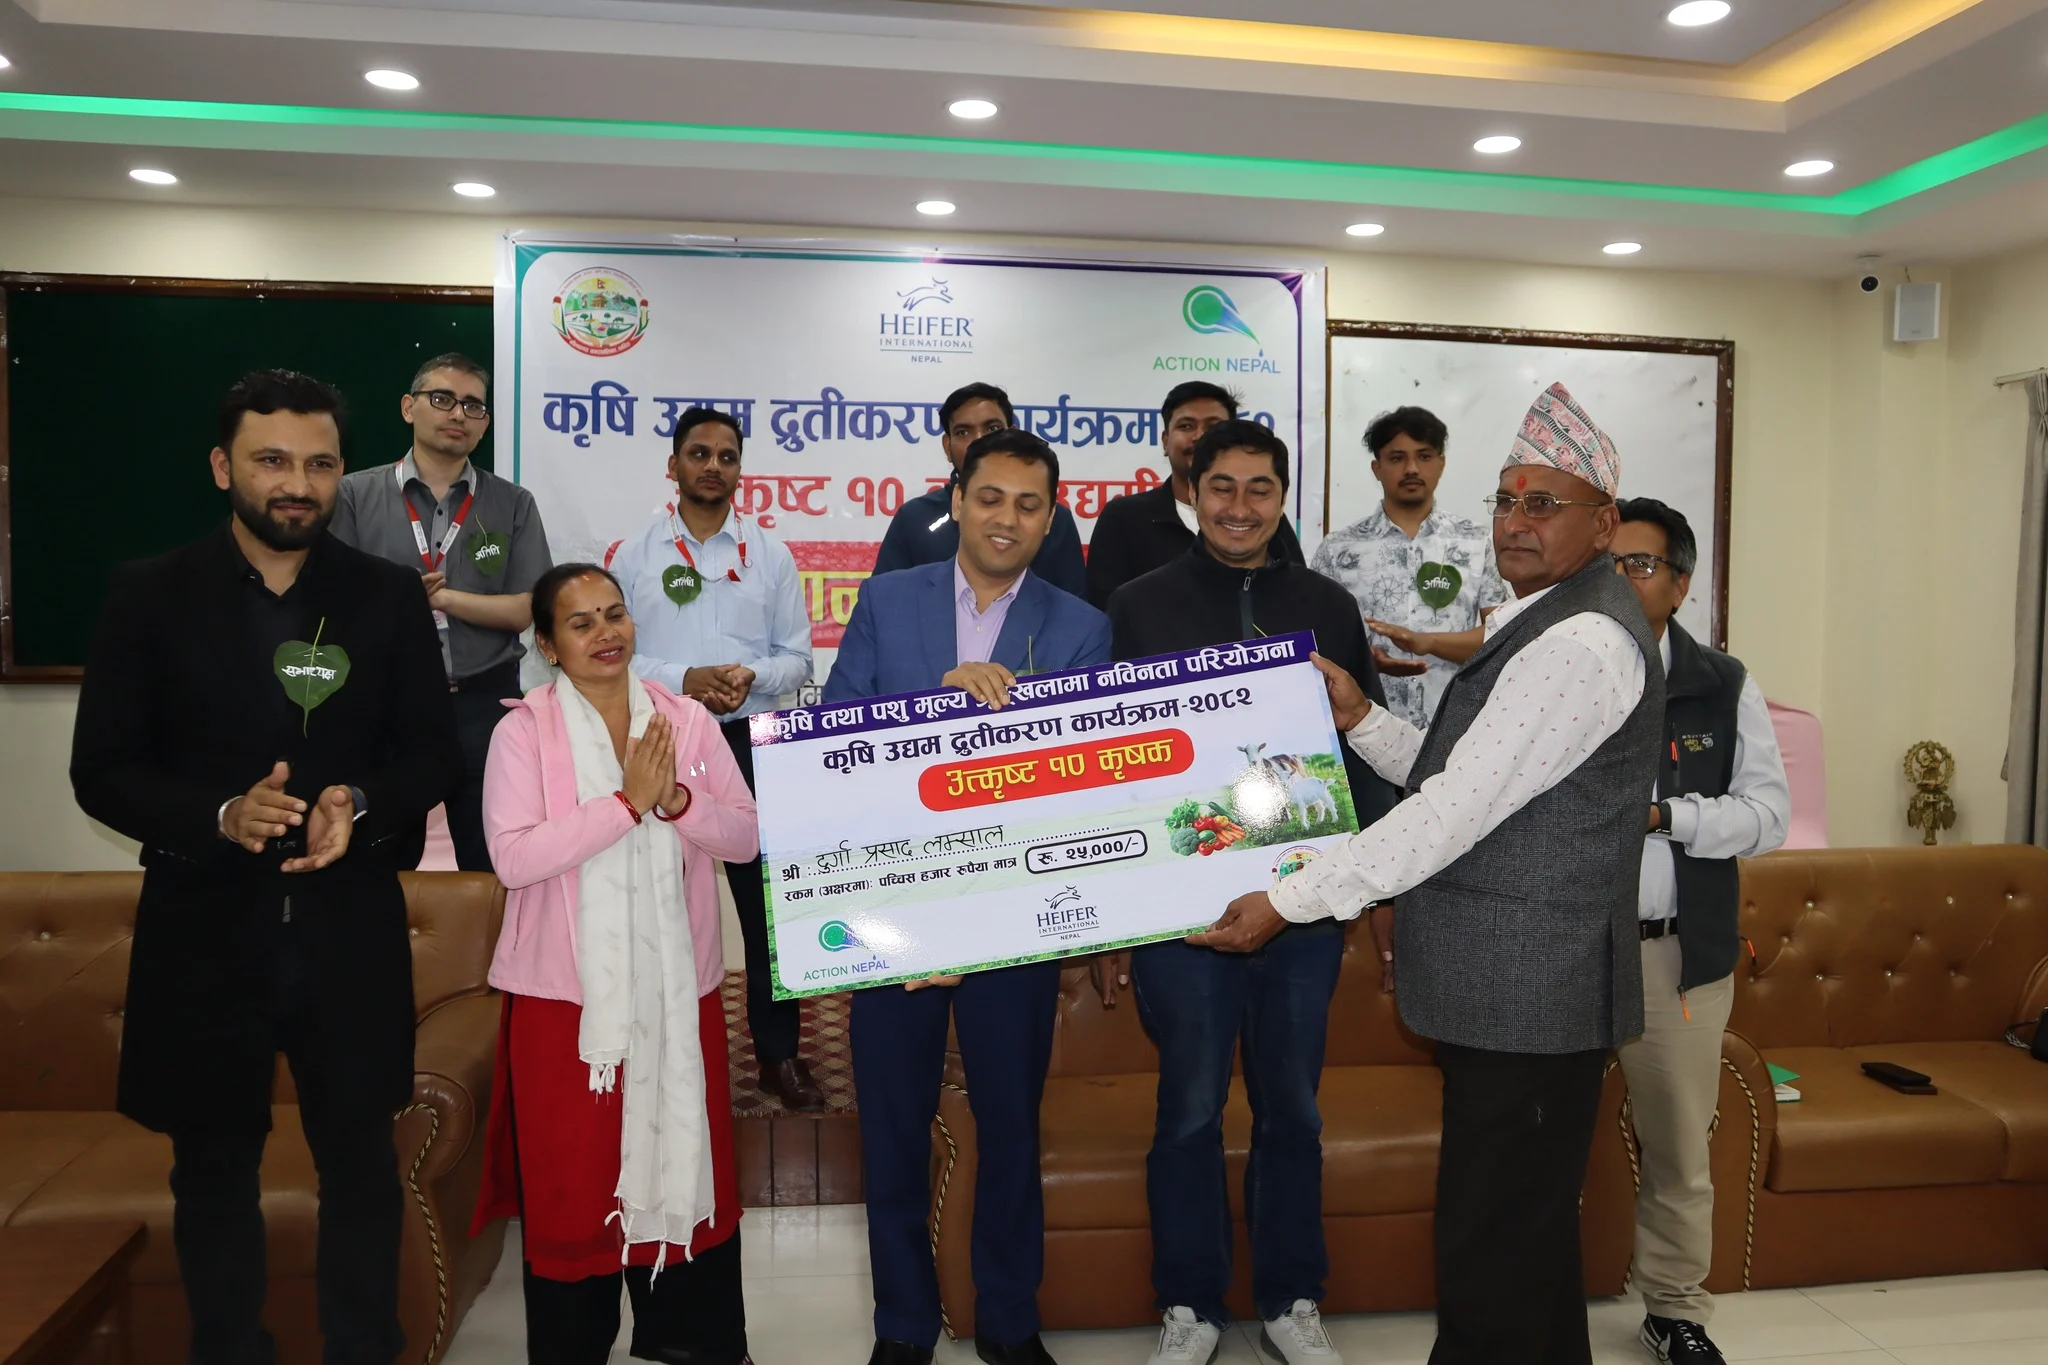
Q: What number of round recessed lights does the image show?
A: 11